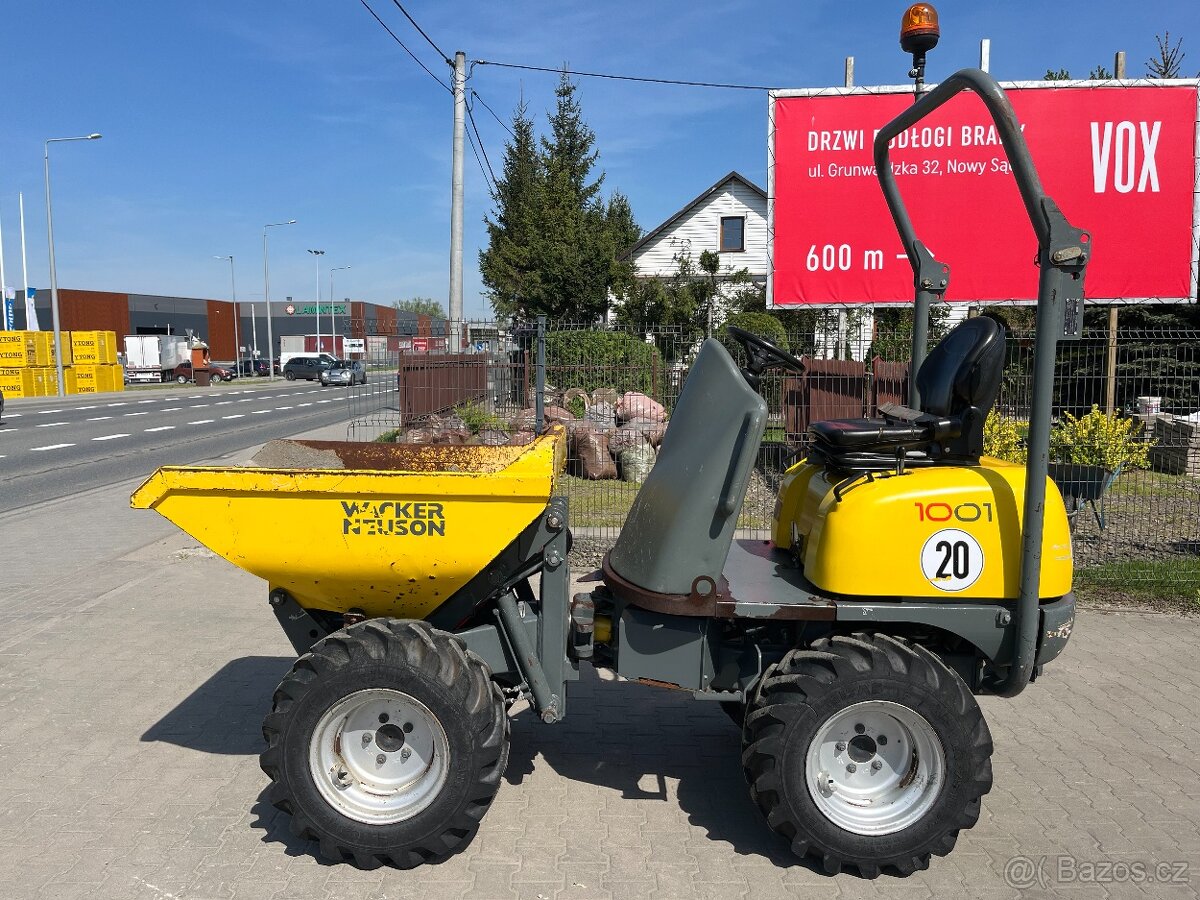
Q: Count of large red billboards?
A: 1